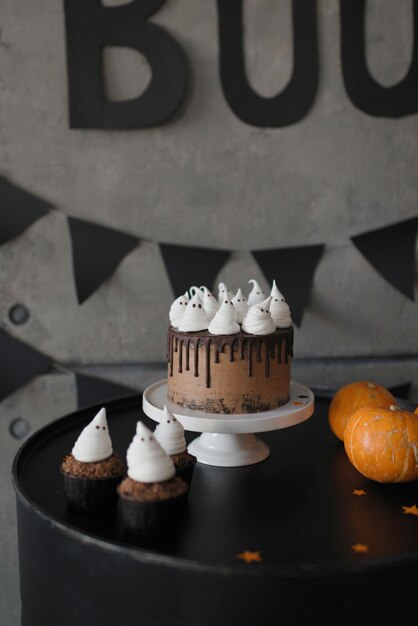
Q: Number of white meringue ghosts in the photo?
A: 13